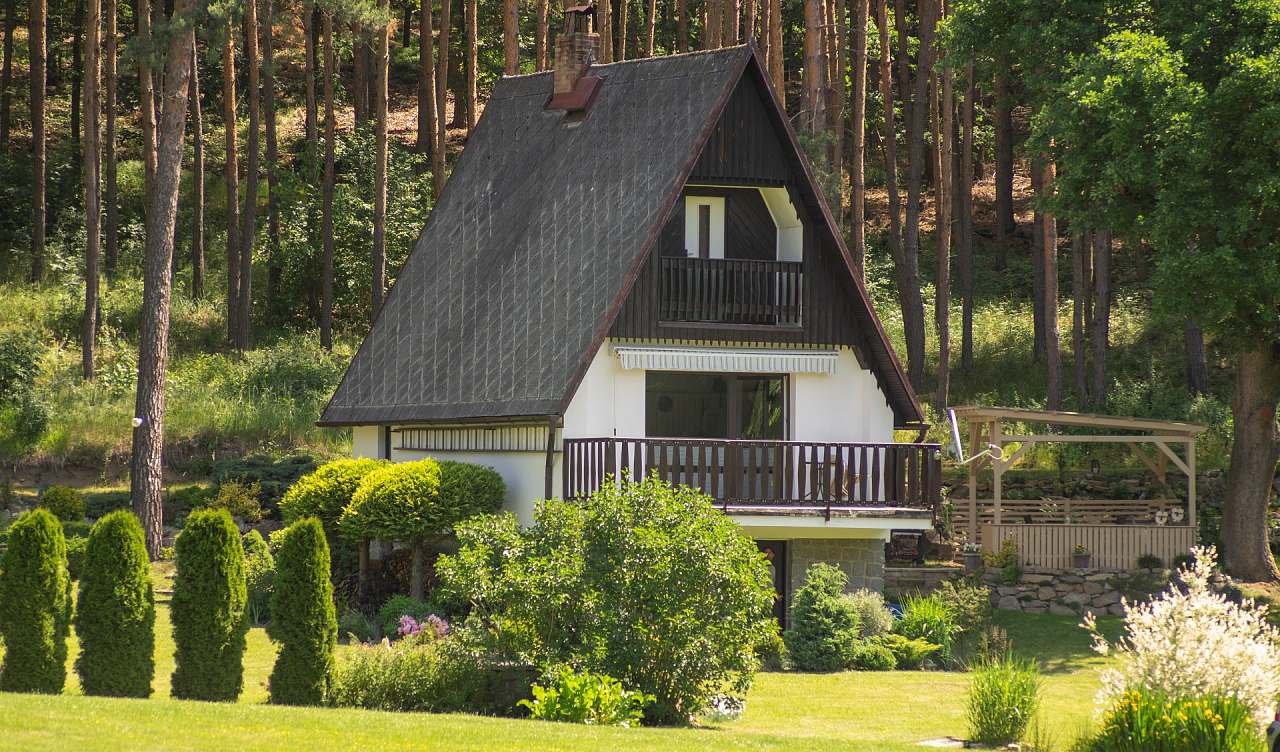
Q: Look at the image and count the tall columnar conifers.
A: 4